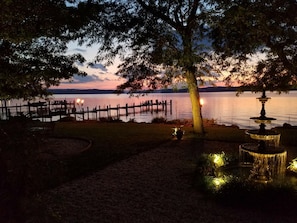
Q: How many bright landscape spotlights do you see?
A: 3